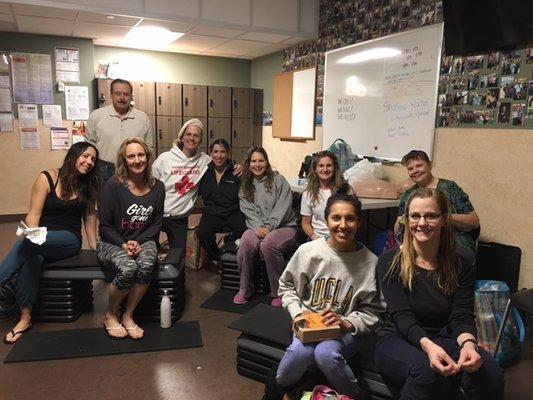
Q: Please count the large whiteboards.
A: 1